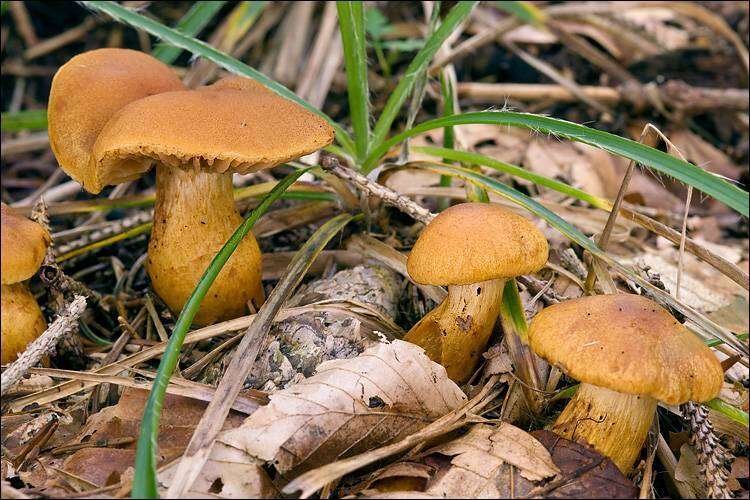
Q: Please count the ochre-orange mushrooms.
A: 4